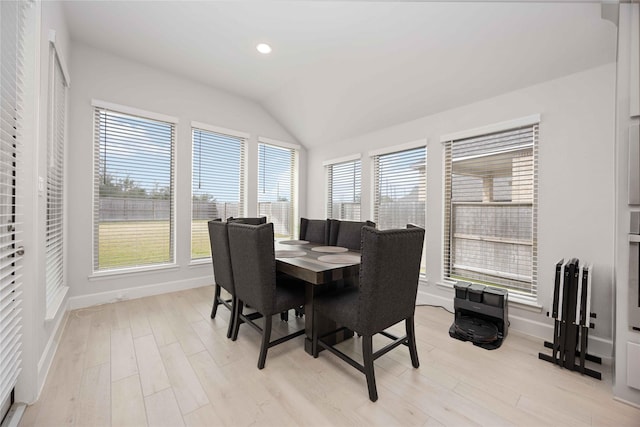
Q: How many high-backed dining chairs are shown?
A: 6